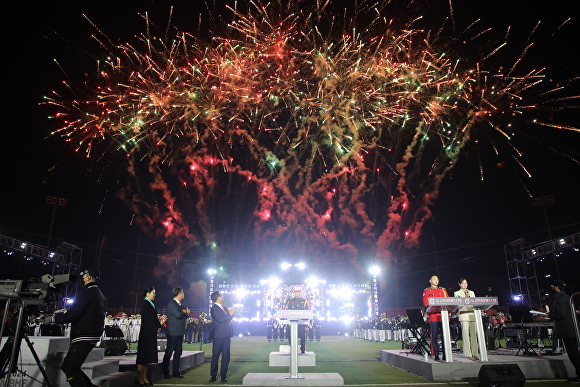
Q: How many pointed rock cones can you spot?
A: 0